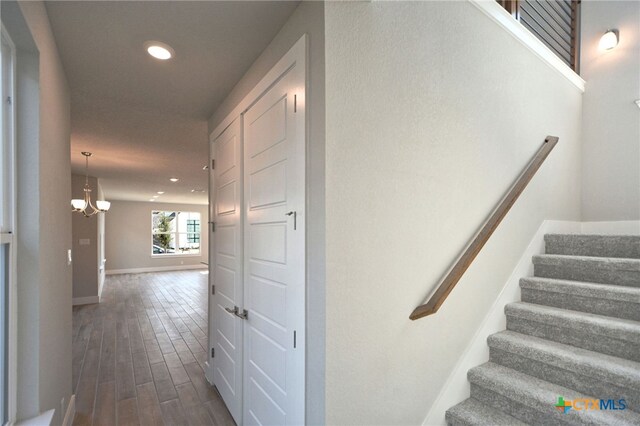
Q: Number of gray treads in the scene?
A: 7